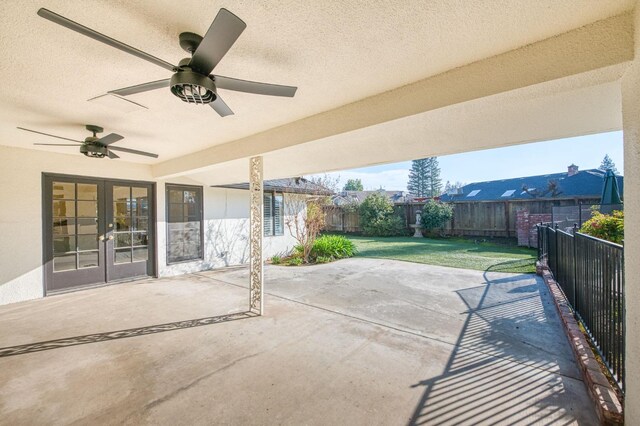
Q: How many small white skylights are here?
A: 3